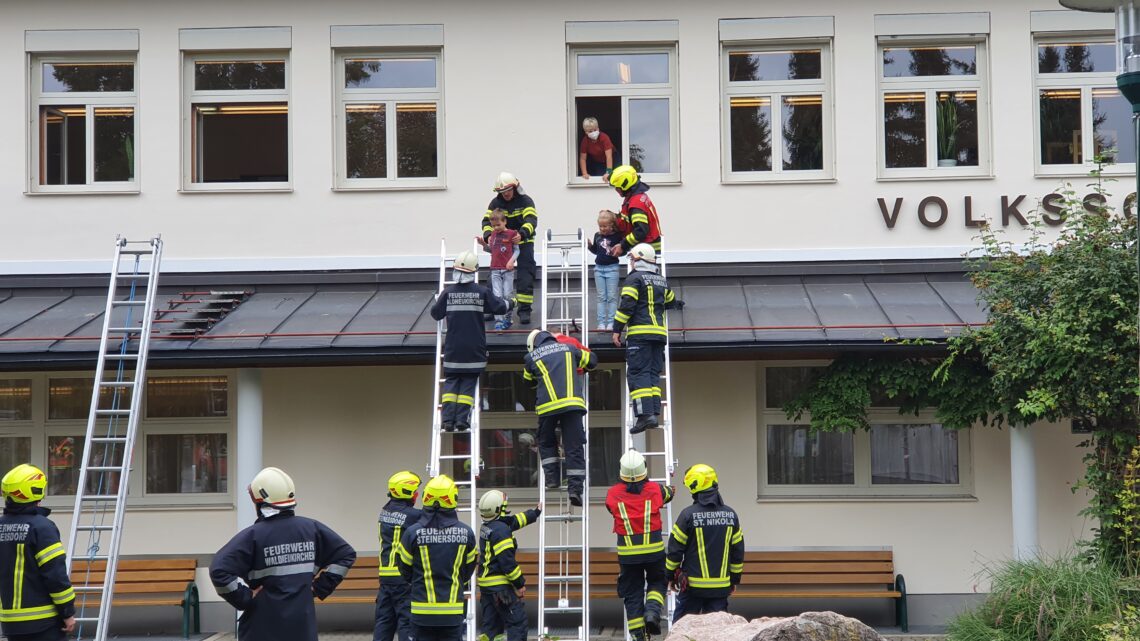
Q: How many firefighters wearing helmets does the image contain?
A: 12